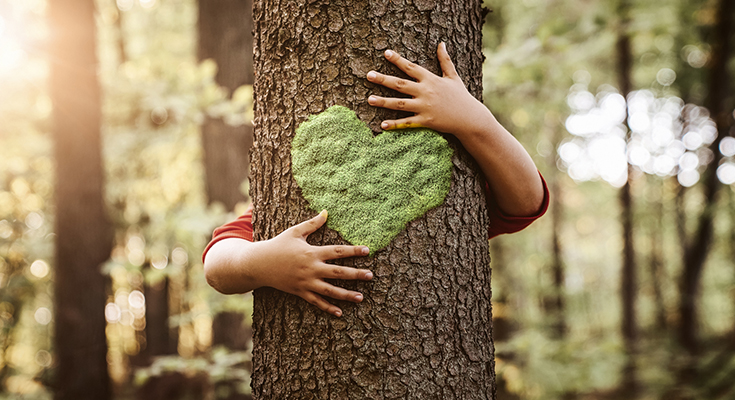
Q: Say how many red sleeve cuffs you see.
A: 2